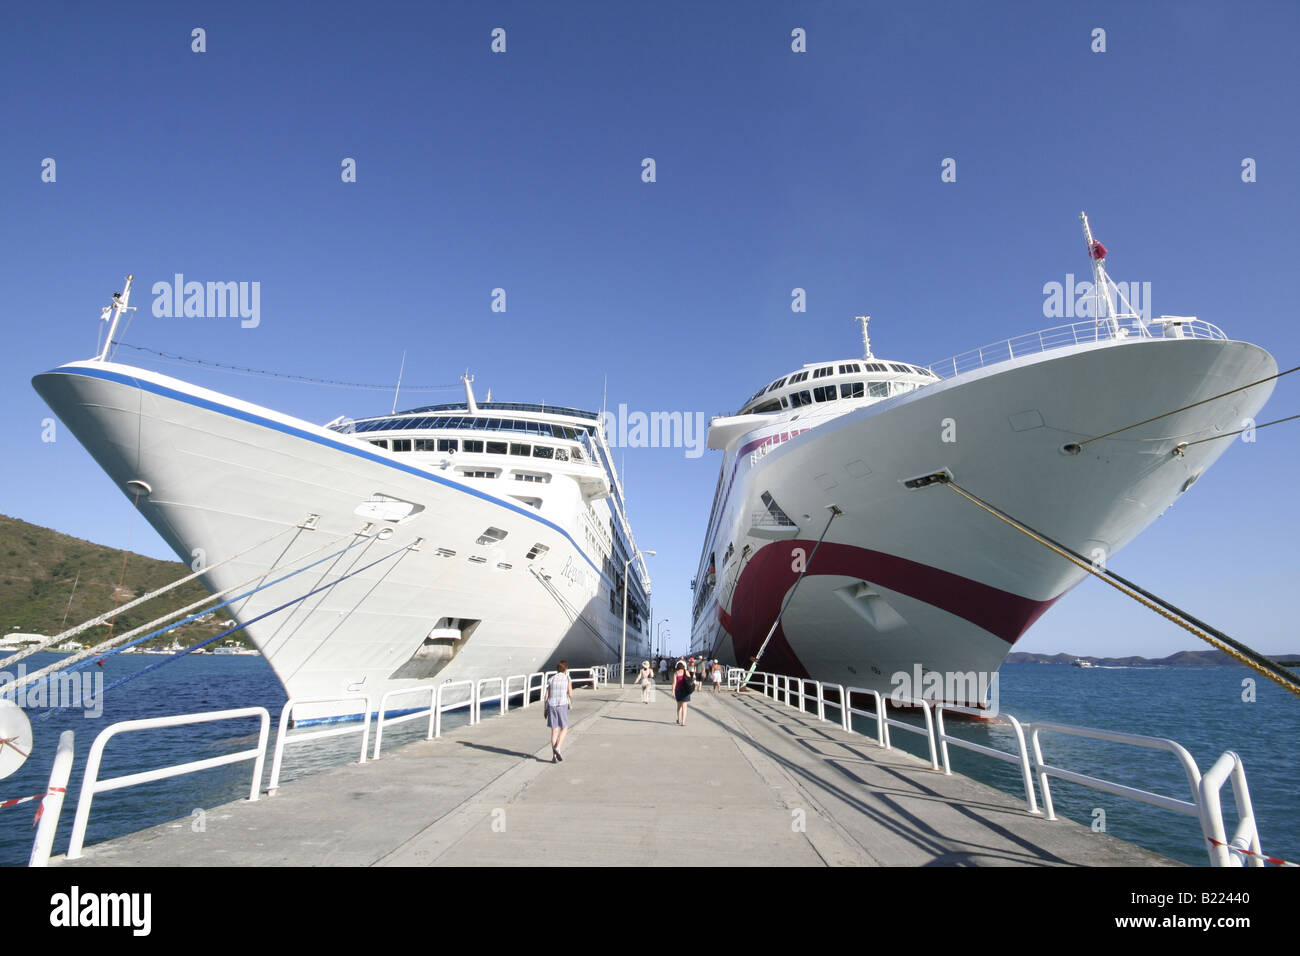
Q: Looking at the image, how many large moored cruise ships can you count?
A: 2